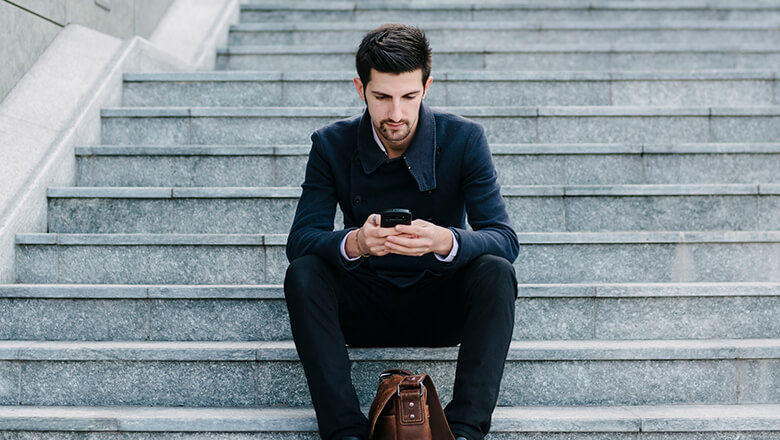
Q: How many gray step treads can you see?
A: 11